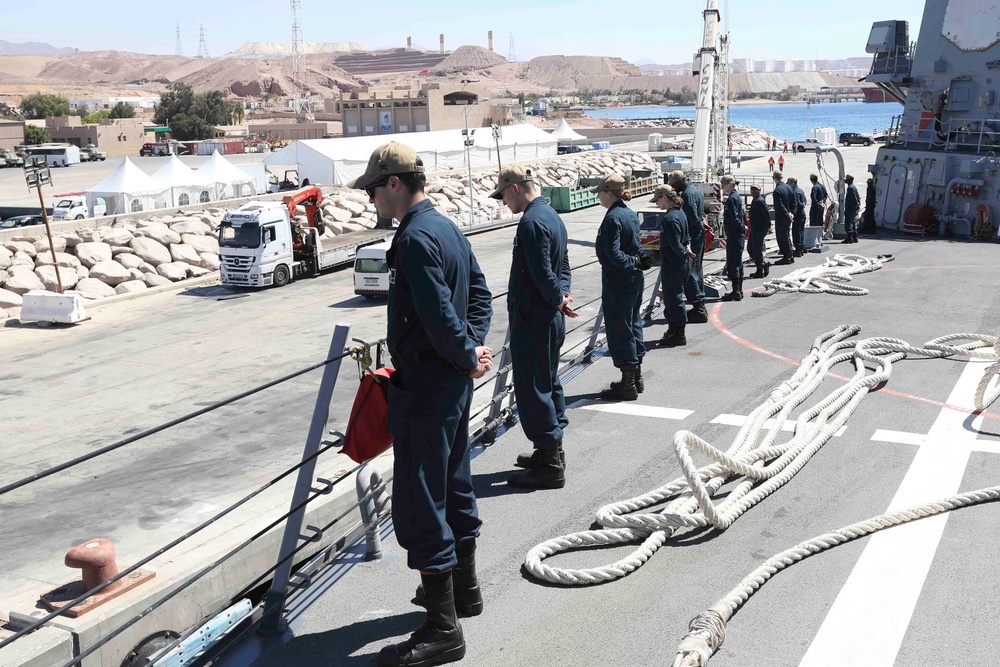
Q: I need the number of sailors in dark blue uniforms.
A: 12